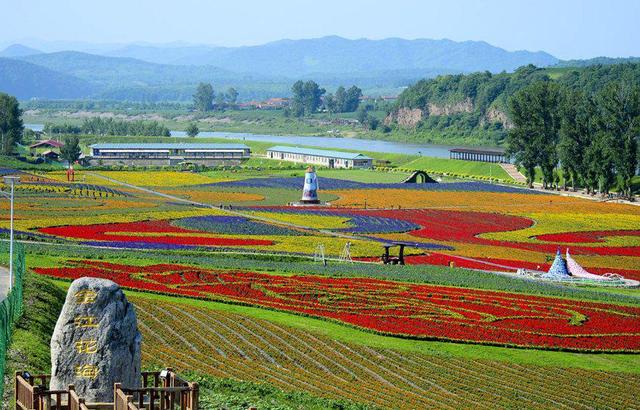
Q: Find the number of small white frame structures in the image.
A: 2